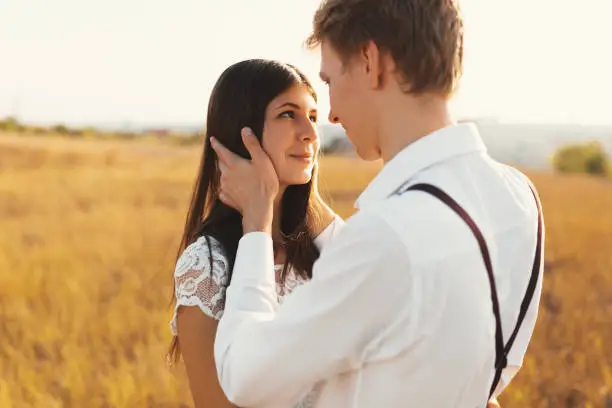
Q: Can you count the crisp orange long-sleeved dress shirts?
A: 0